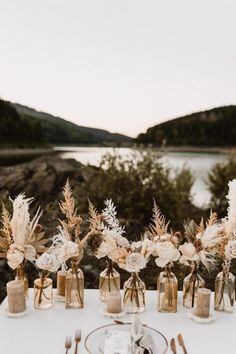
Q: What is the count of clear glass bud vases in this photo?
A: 8